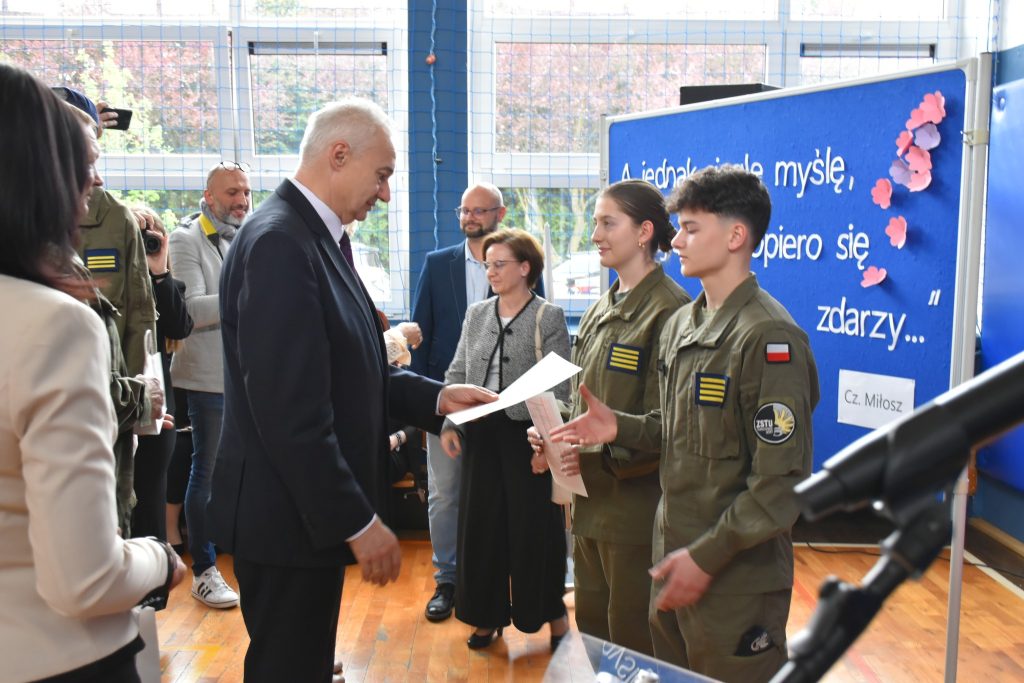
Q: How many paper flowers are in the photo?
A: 10